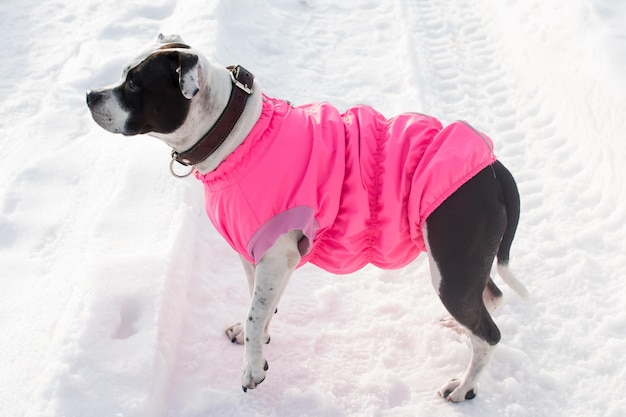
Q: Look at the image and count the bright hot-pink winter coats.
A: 1